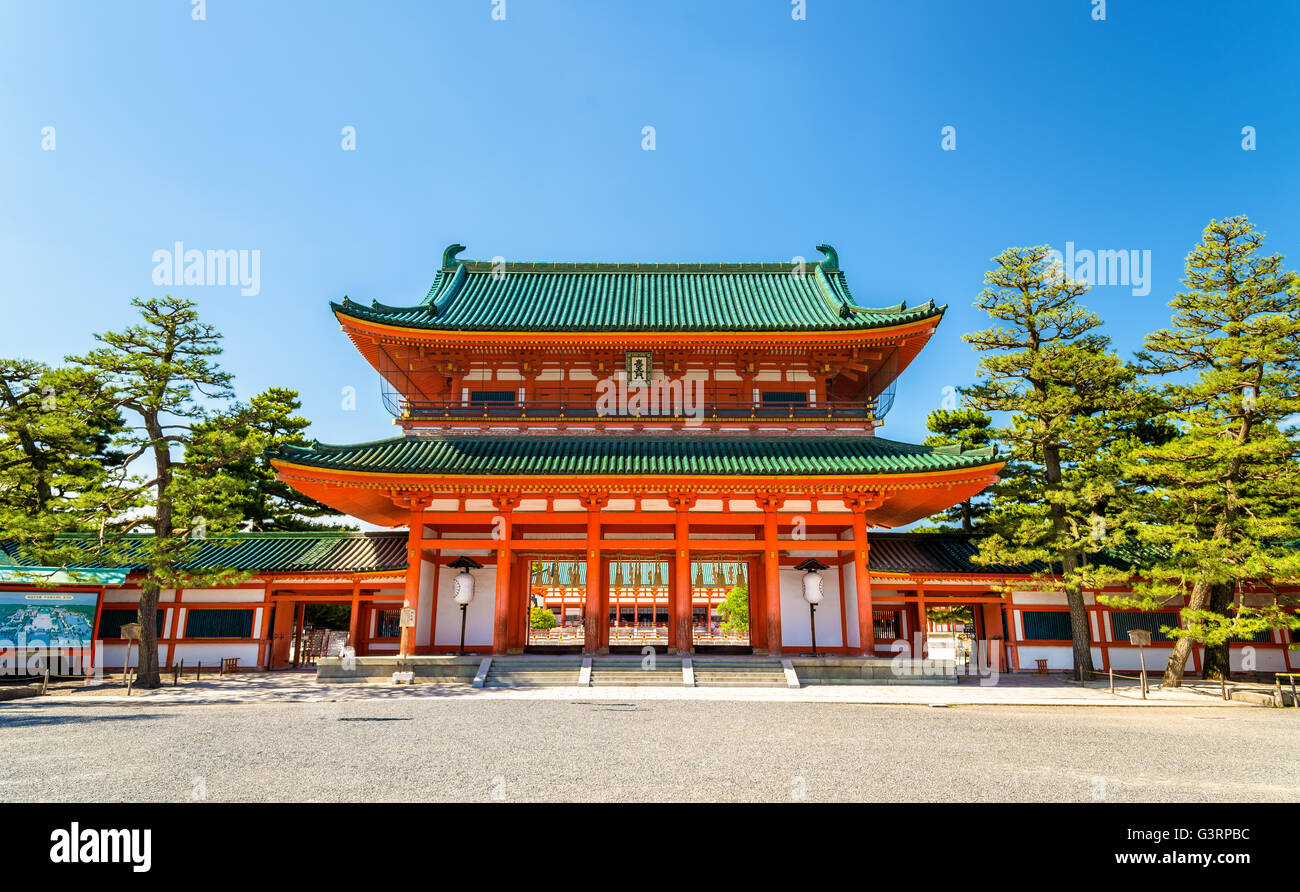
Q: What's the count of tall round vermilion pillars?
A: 6